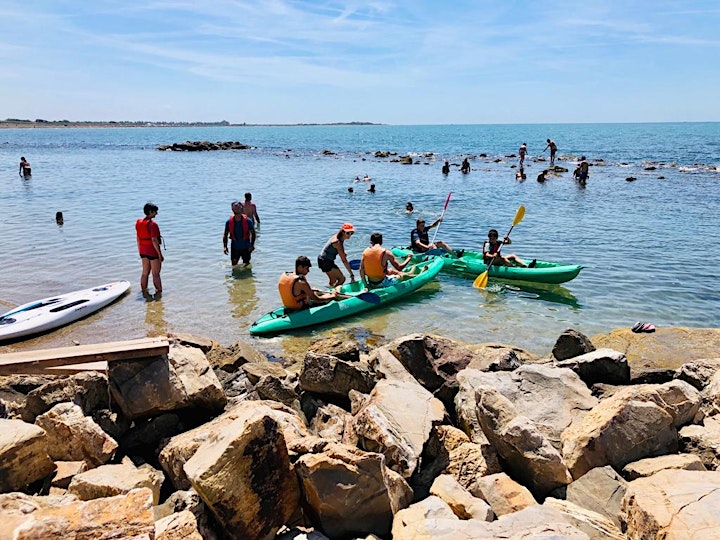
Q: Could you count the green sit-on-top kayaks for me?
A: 2